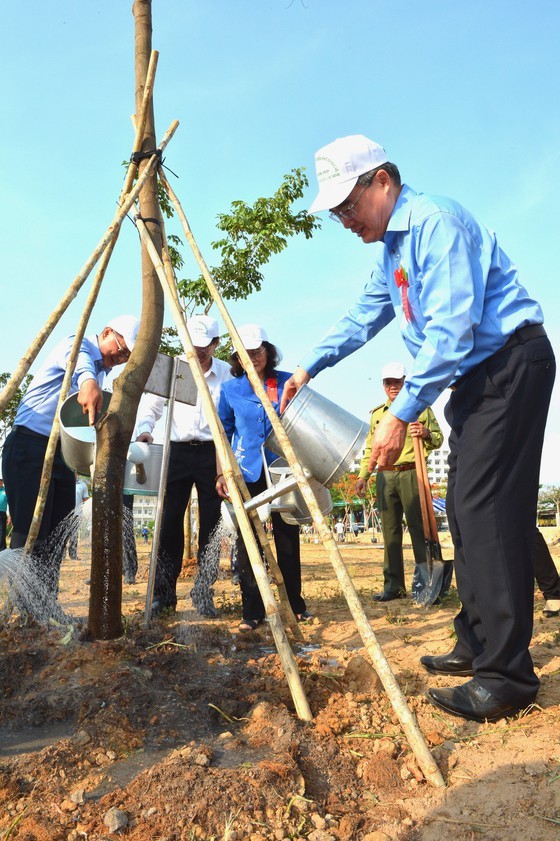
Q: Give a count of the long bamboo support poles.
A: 5